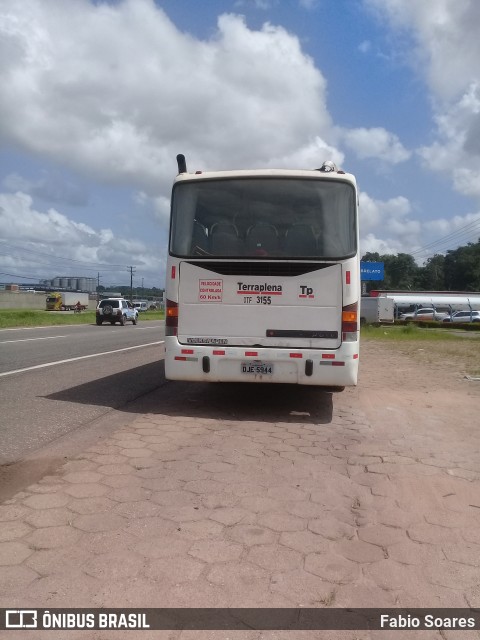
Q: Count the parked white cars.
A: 2